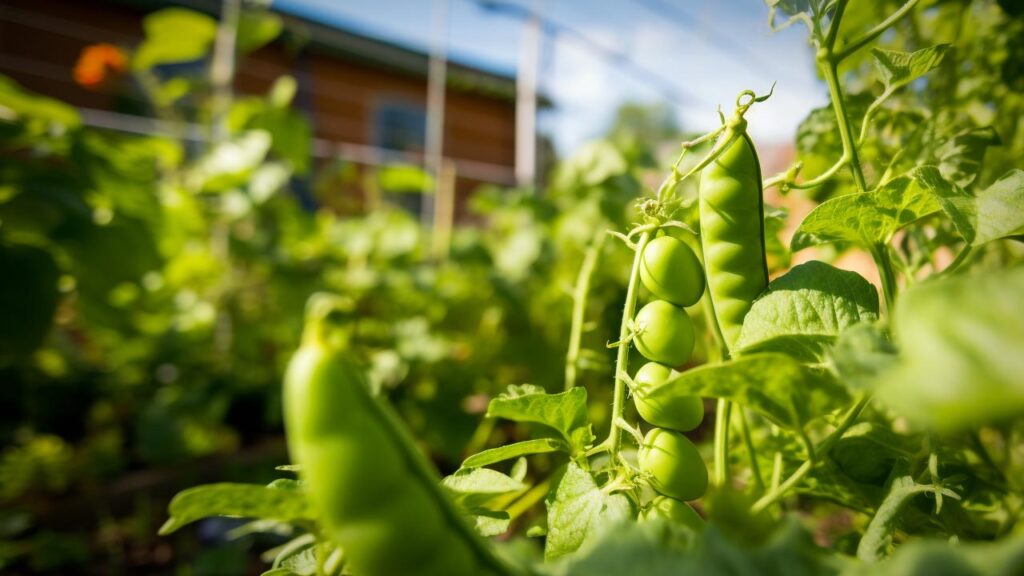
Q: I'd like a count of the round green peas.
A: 5